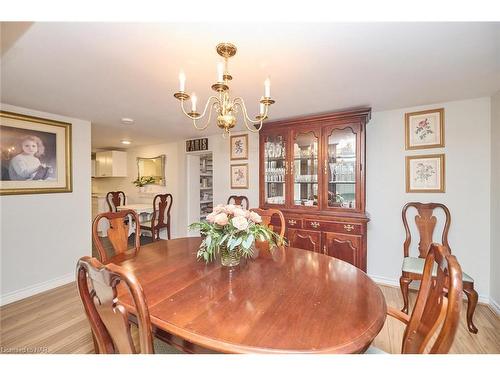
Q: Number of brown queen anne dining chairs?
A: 8